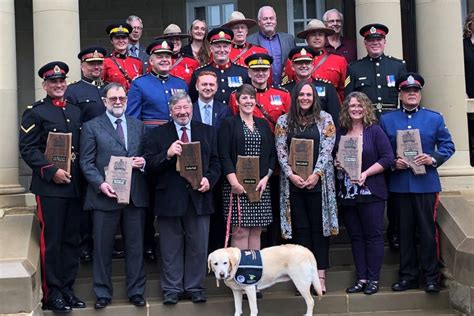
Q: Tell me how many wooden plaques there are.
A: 7